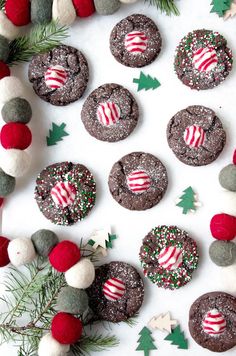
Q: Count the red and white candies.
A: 10